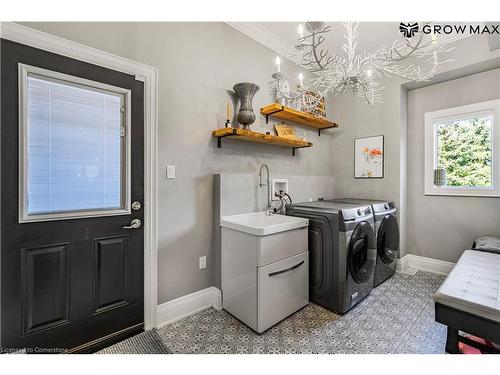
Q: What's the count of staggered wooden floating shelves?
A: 2